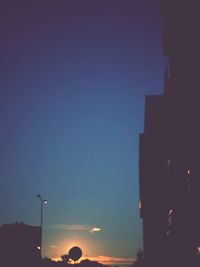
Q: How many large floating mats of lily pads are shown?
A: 0